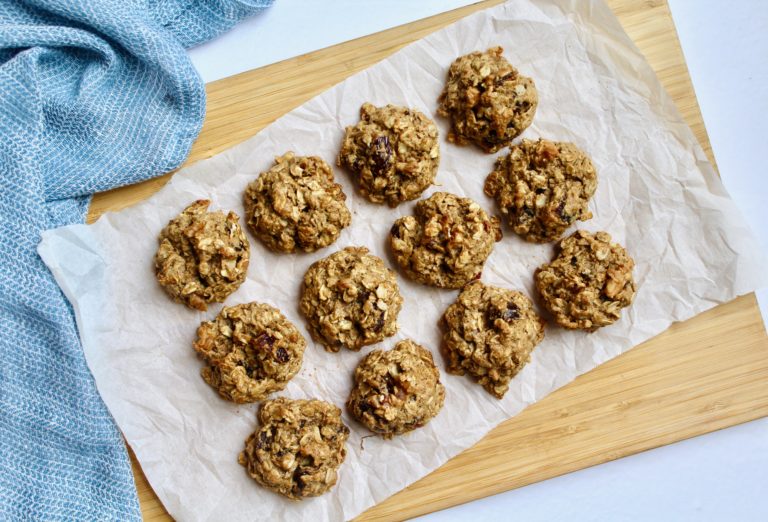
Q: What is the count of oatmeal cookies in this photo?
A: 12